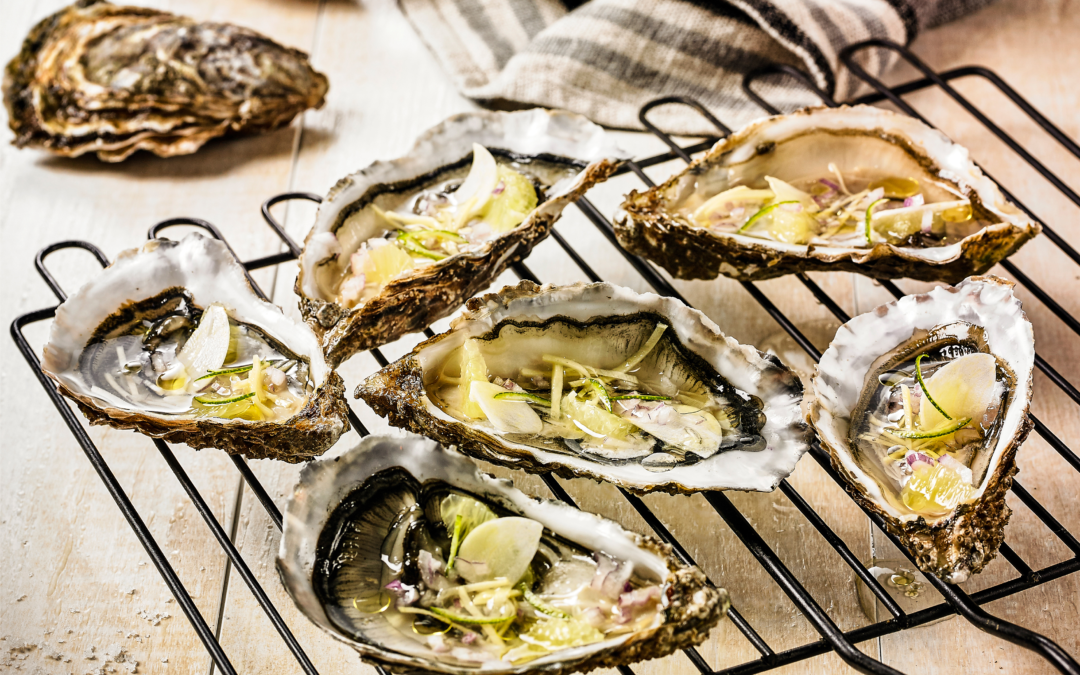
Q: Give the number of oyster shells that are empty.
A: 0